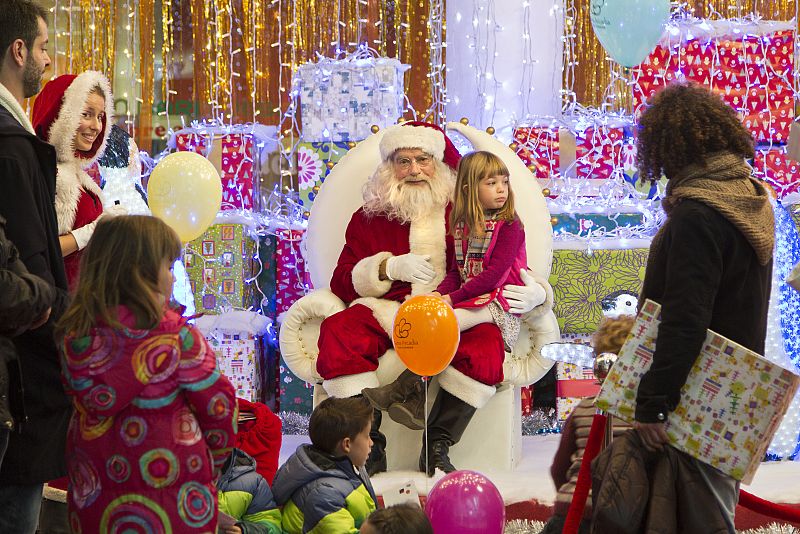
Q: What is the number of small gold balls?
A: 12